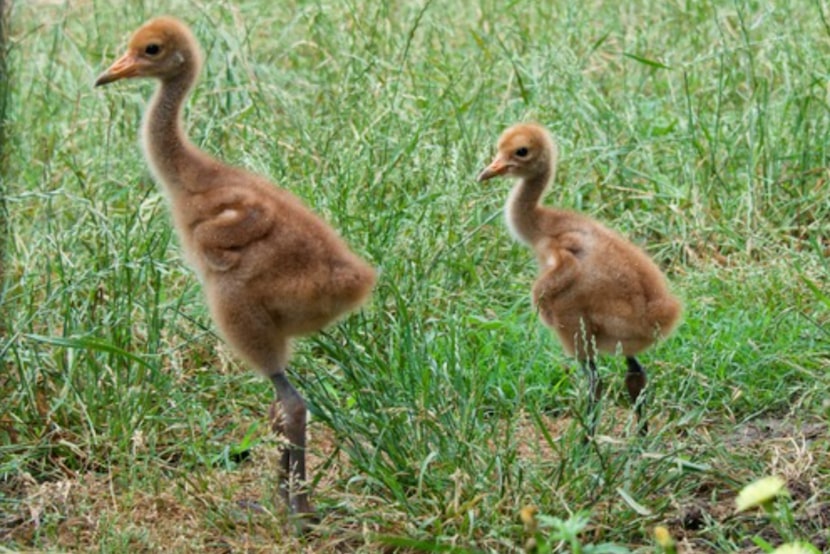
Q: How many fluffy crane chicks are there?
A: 2